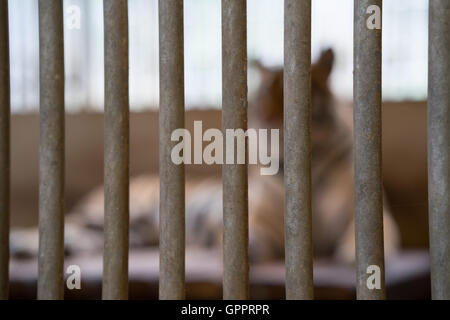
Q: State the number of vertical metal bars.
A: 8